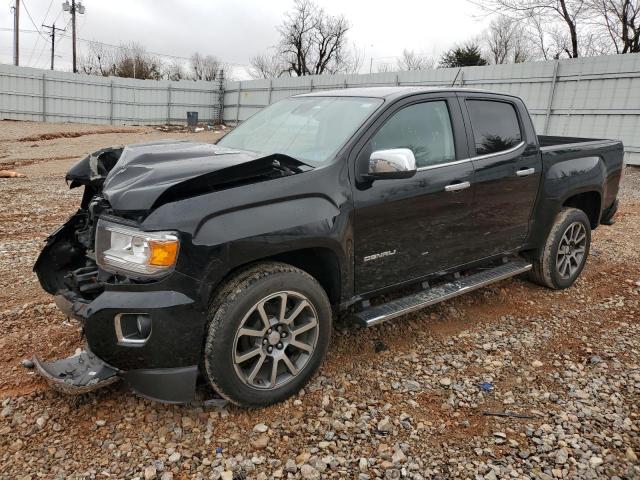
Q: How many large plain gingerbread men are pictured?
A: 0